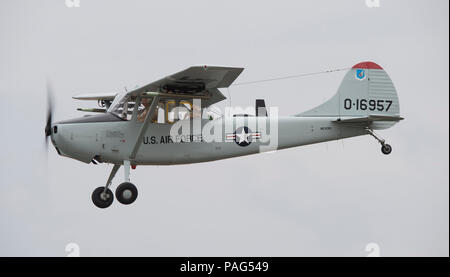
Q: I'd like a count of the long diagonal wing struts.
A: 1